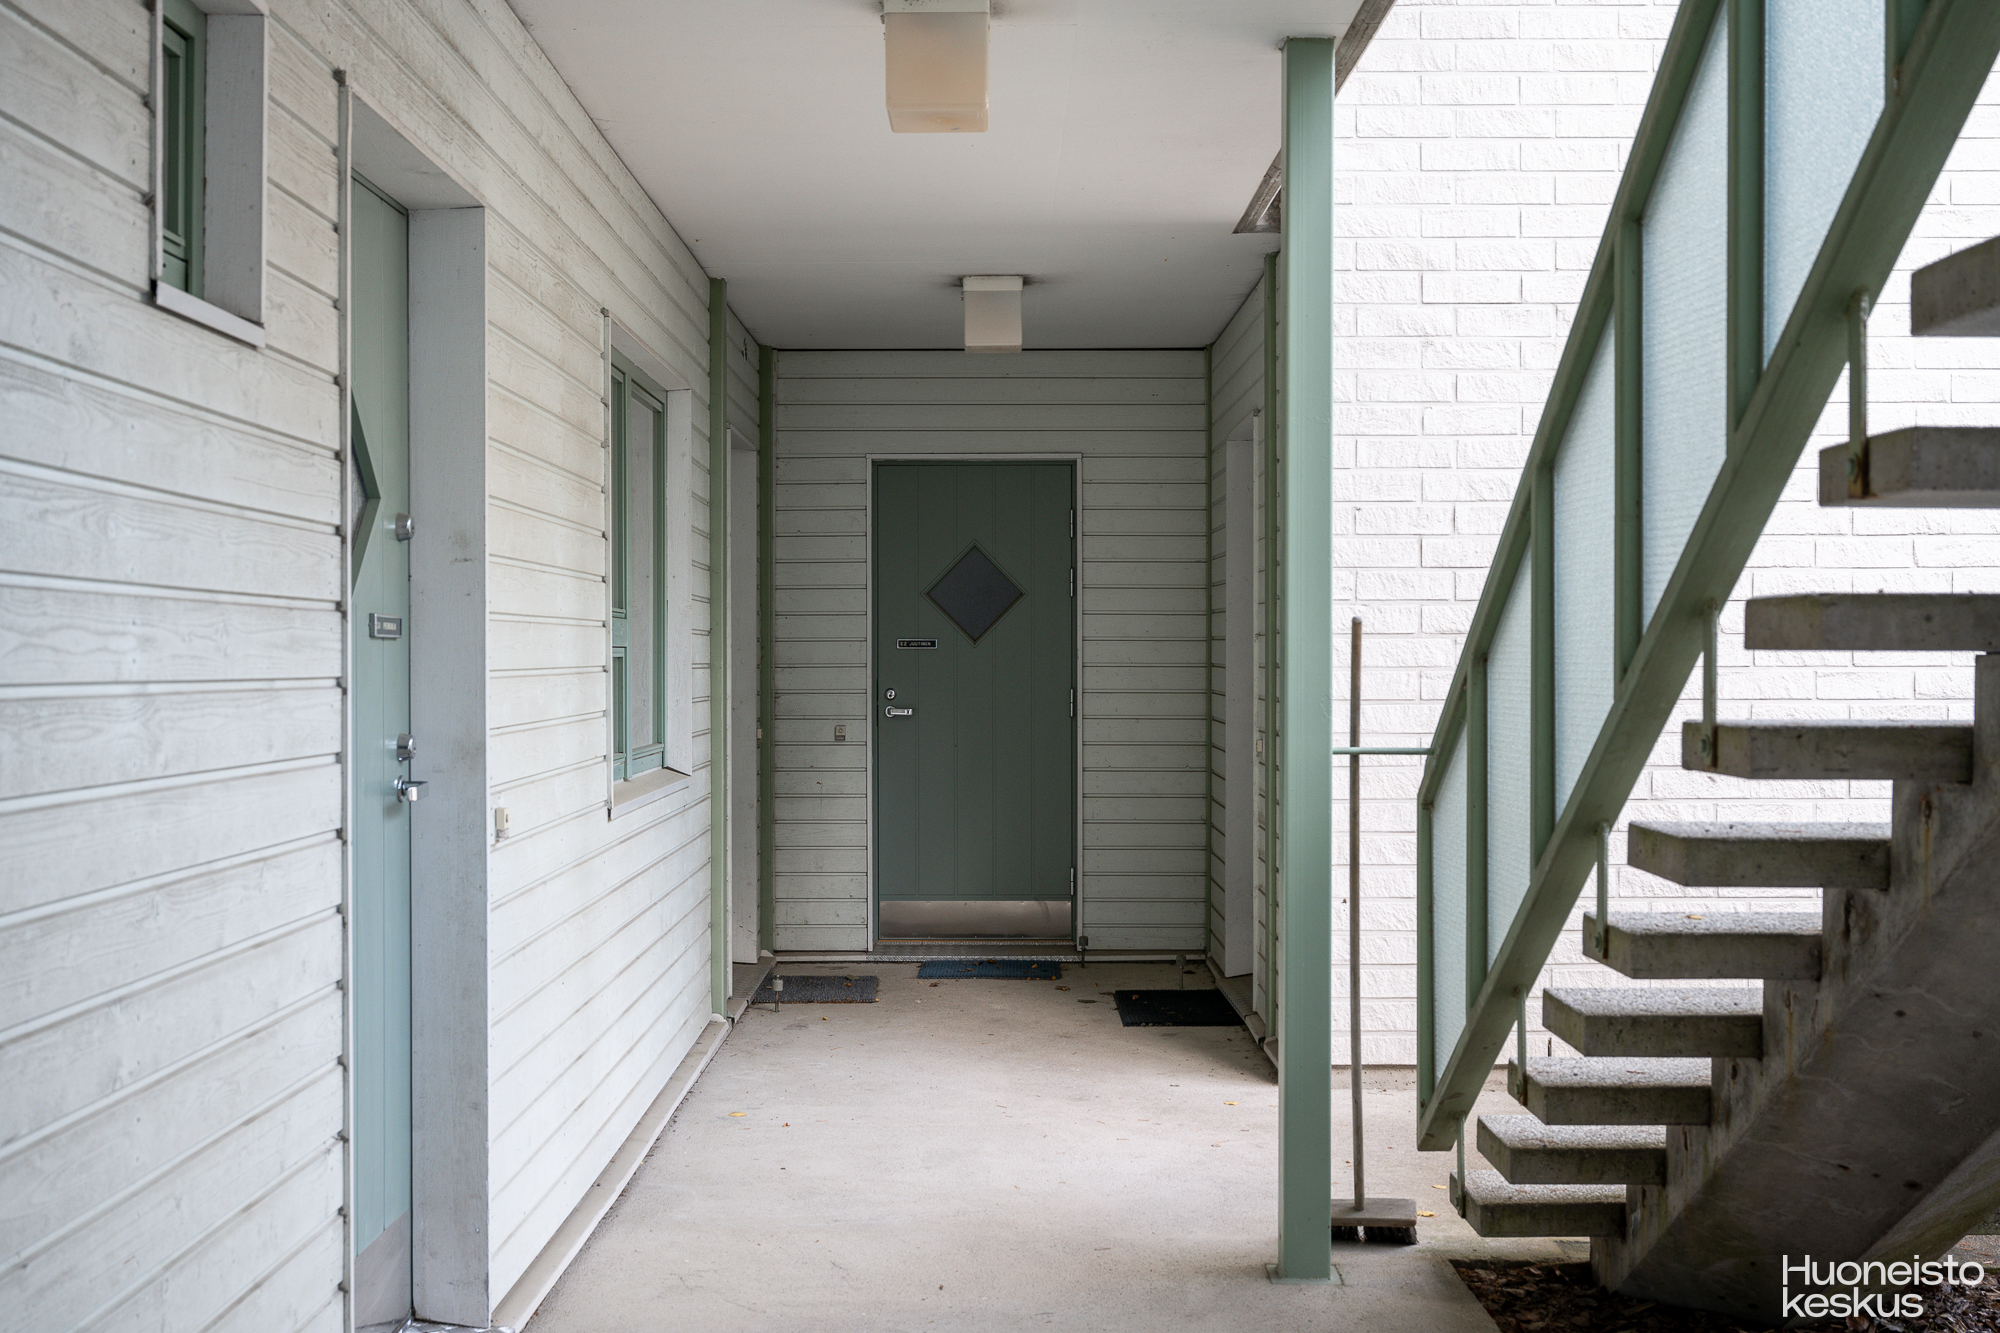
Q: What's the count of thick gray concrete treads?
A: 10